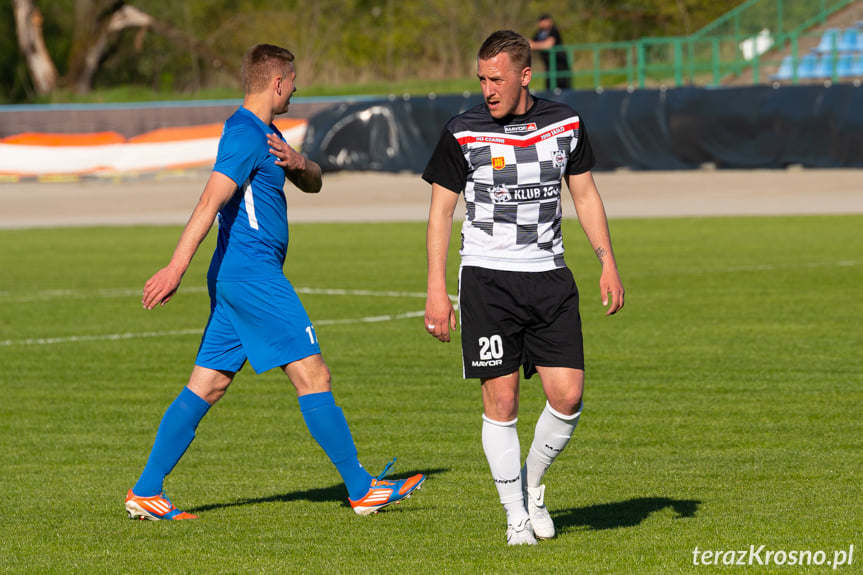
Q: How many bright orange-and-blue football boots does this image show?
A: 2